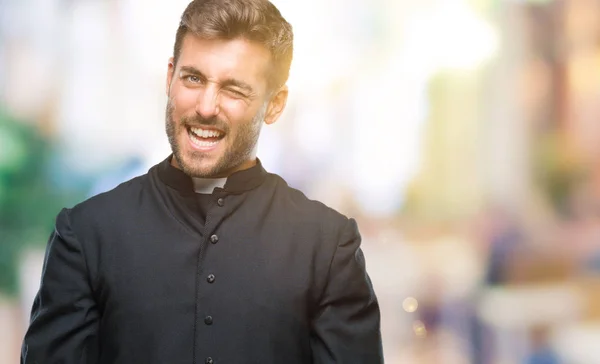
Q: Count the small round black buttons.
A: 5